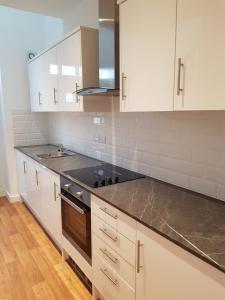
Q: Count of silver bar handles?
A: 13